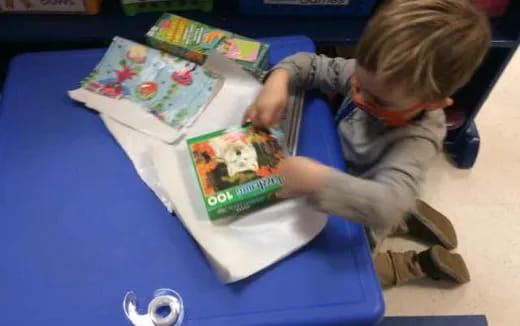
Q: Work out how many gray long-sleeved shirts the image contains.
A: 1